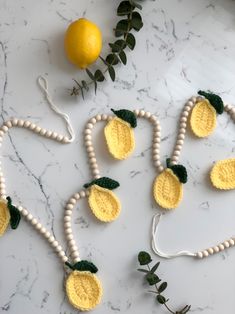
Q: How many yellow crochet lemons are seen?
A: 7